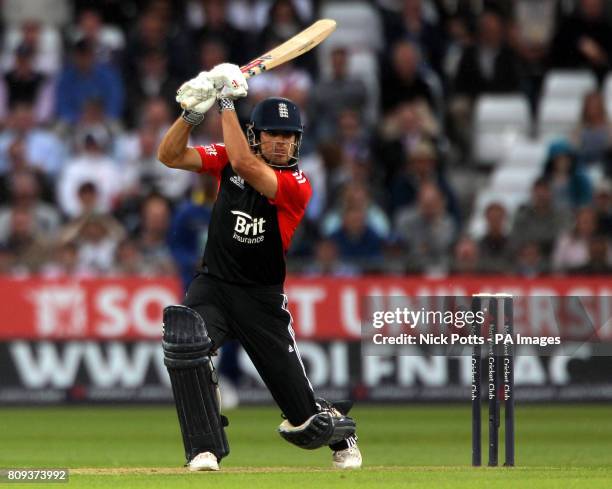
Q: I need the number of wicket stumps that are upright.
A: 3